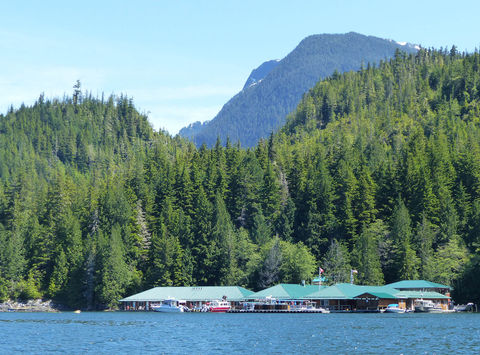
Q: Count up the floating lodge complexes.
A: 1